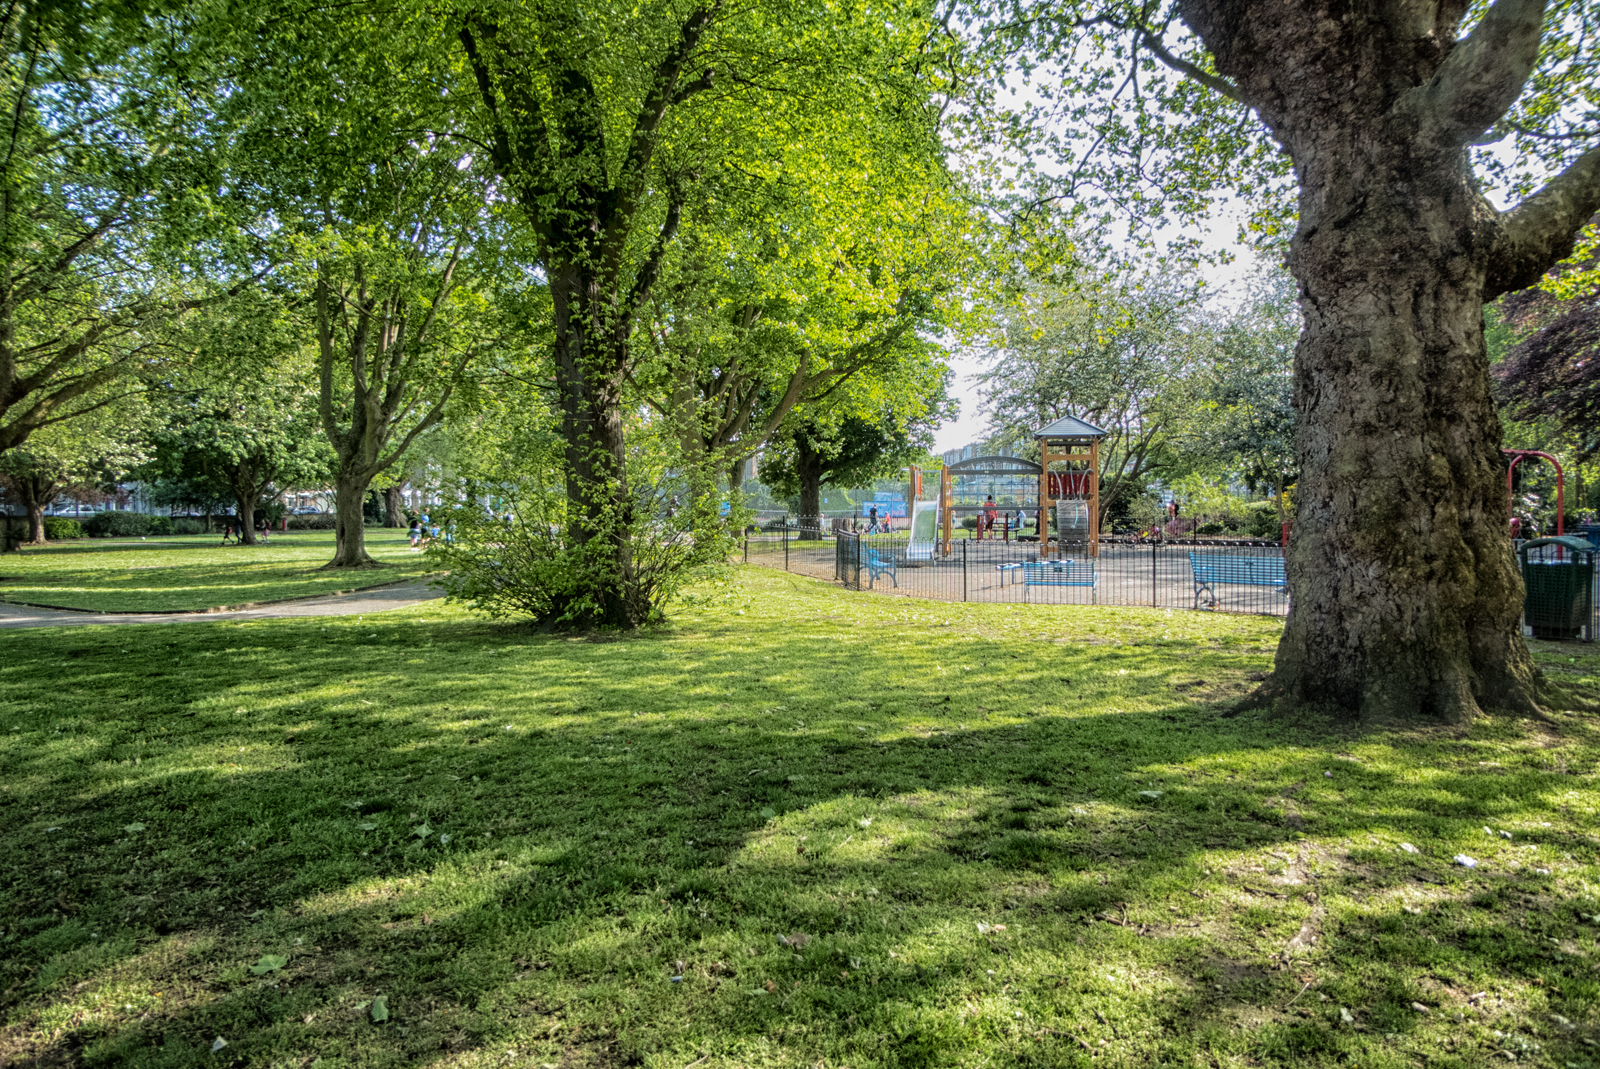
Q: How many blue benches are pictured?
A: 3